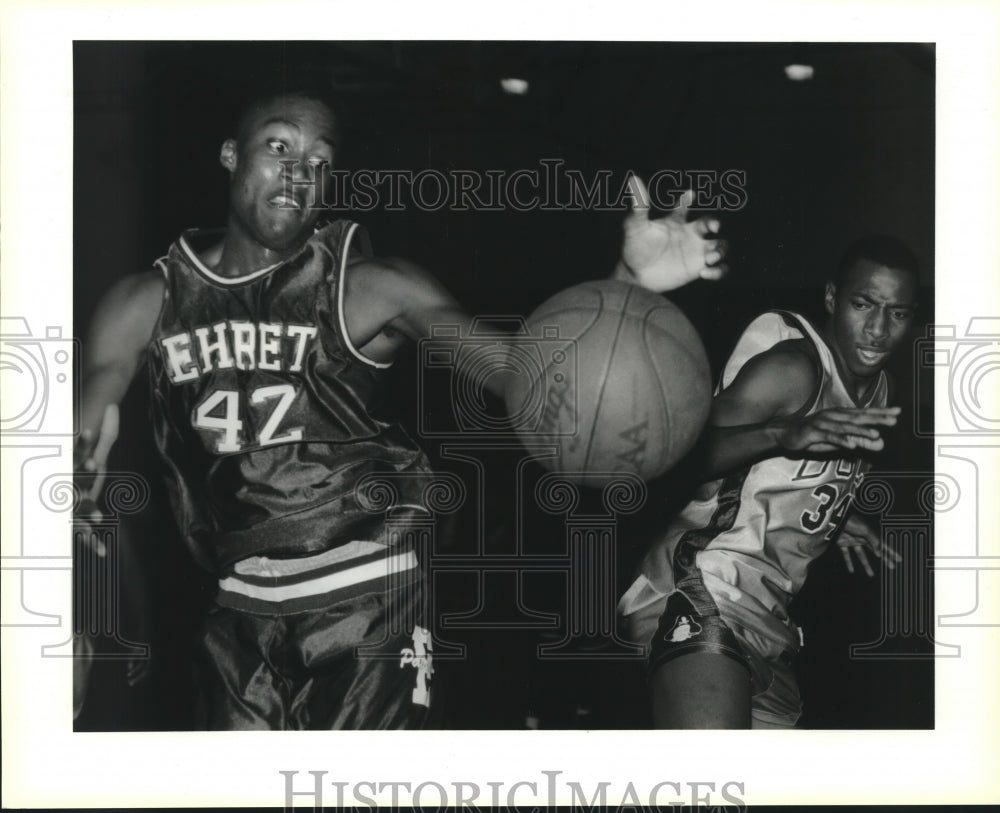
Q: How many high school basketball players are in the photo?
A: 2